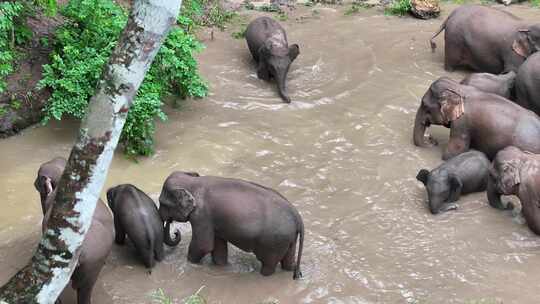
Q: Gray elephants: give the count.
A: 10